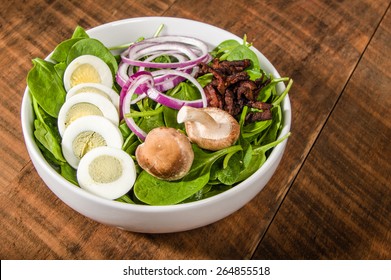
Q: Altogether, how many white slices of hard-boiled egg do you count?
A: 5